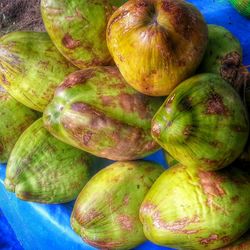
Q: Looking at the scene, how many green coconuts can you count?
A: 9